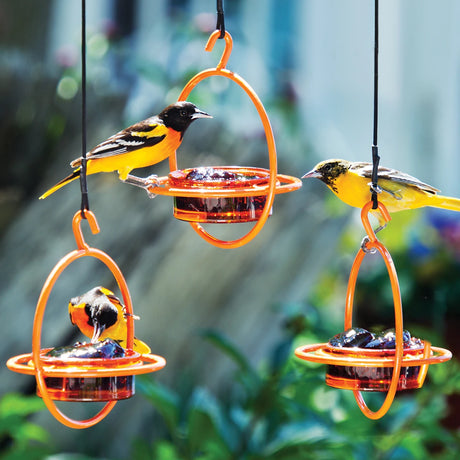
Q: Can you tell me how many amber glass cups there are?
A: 3